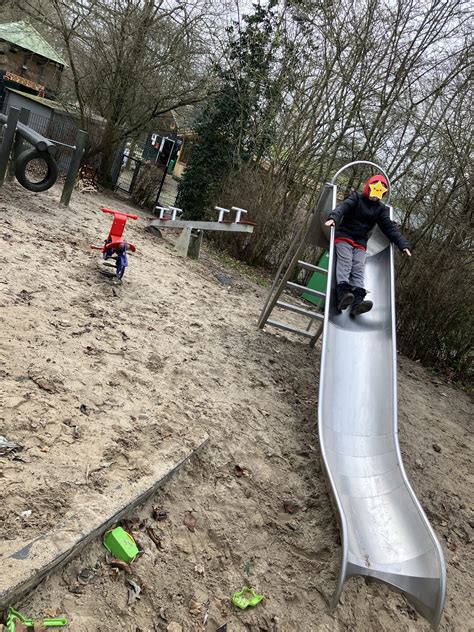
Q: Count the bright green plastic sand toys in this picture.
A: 3